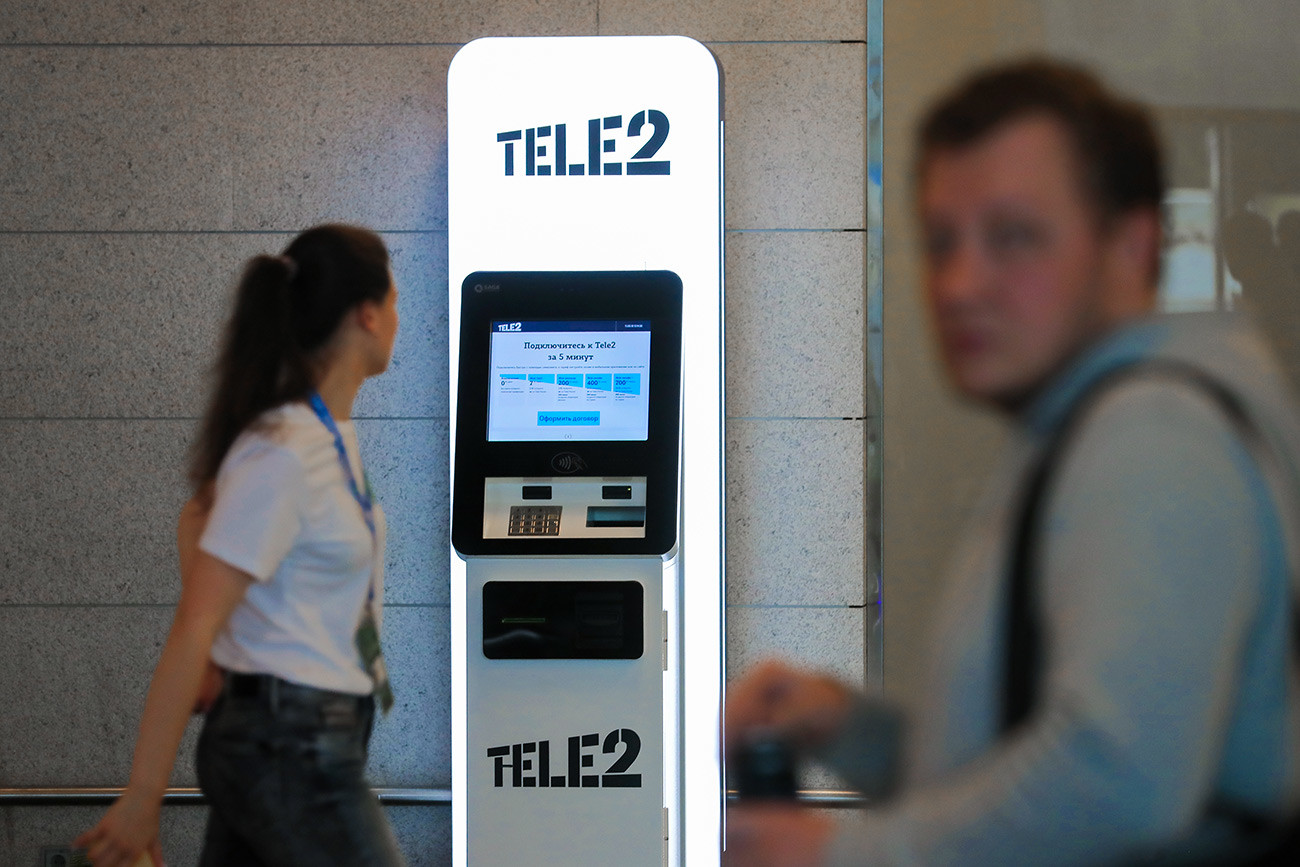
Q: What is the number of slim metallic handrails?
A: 1